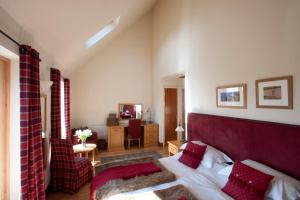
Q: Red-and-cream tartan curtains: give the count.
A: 3